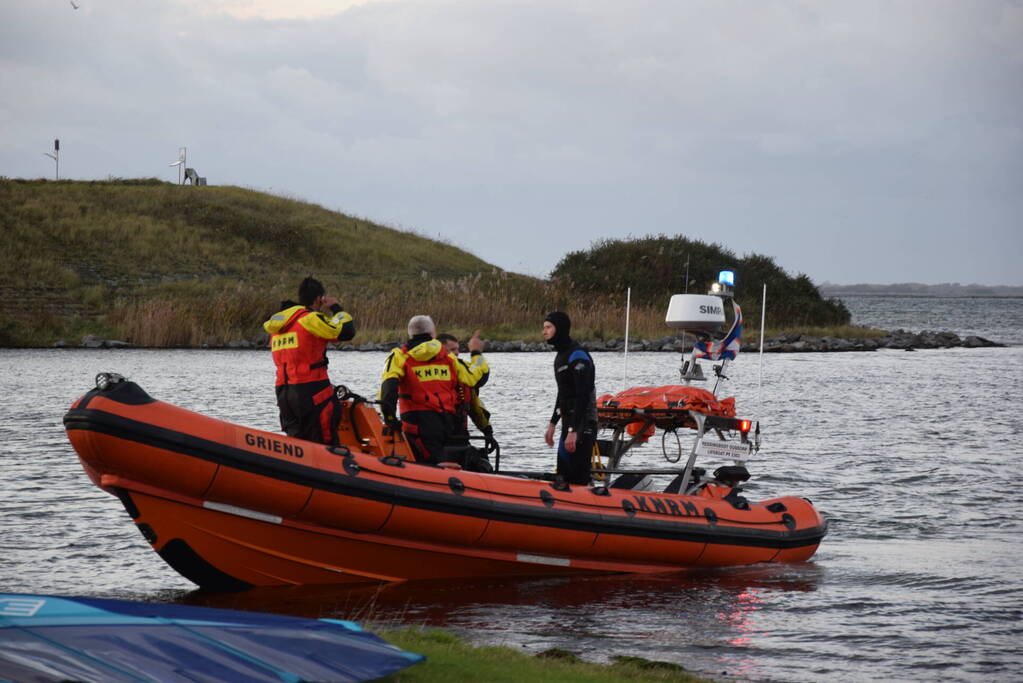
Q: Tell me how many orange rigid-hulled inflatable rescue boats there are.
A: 1